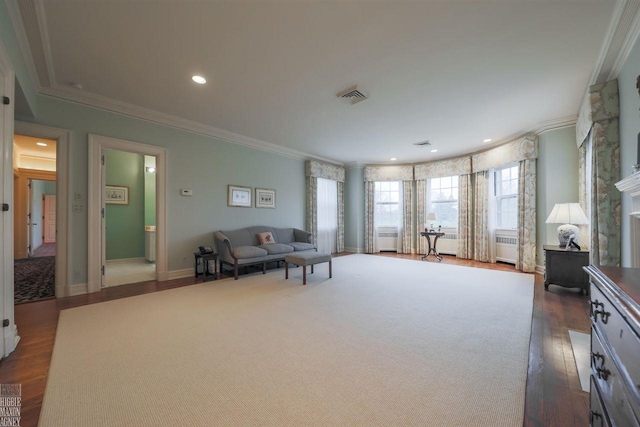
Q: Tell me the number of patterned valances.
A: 5